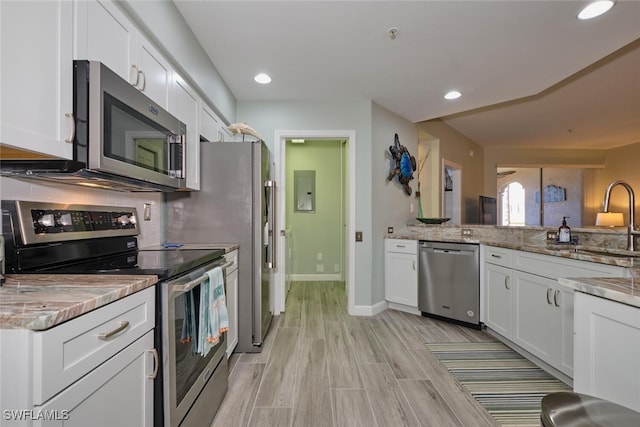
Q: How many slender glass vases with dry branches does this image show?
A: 1